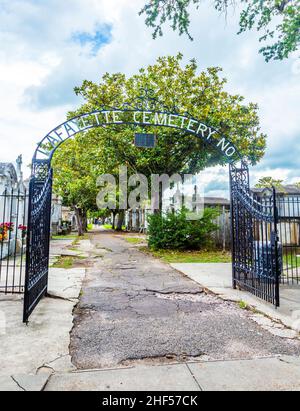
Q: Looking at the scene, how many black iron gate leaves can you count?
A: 2